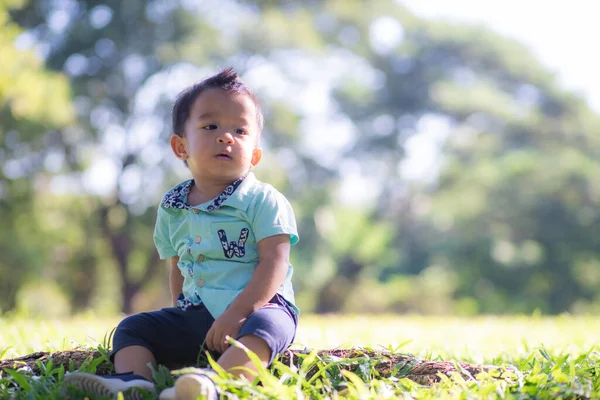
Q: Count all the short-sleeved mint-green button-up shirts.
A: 1